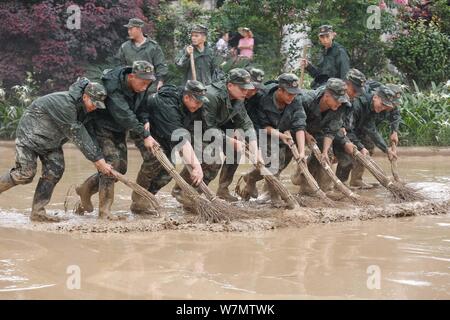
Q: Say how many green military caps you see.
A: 13